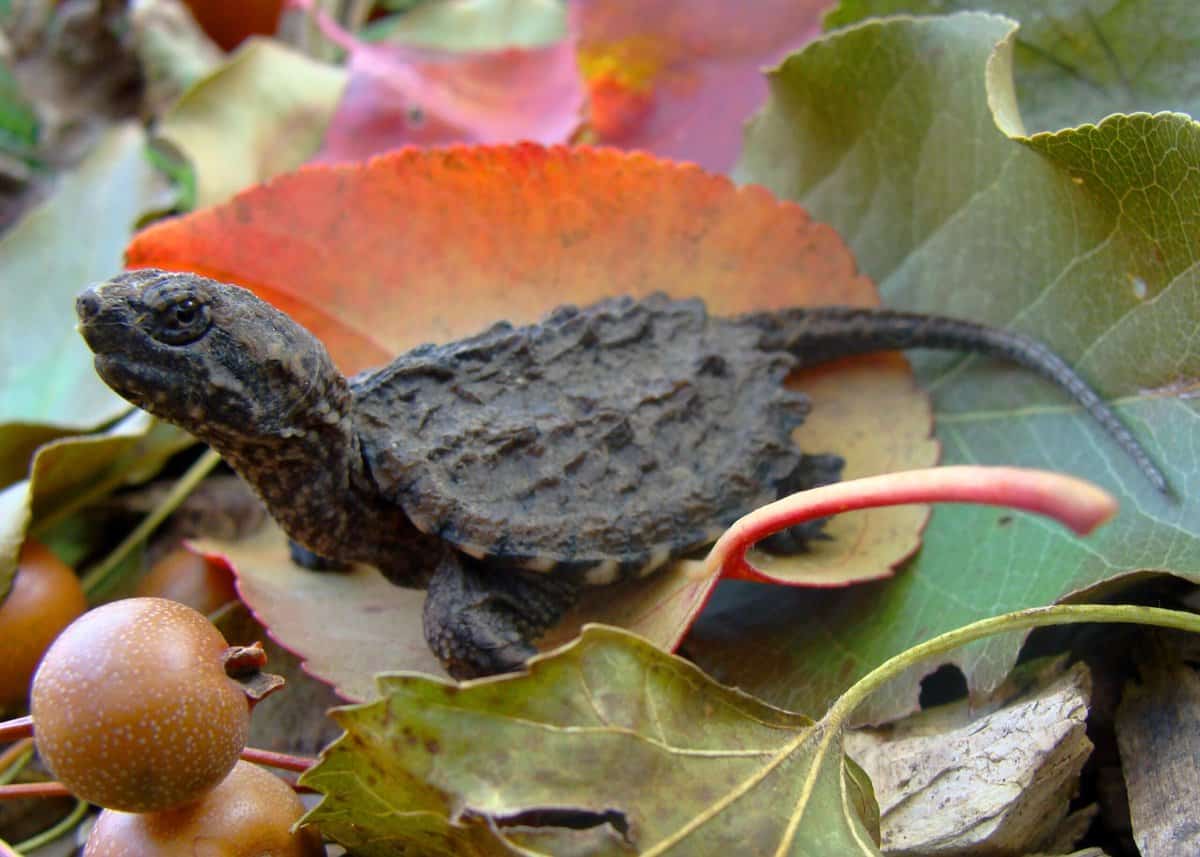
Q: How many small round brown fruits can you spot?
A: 4